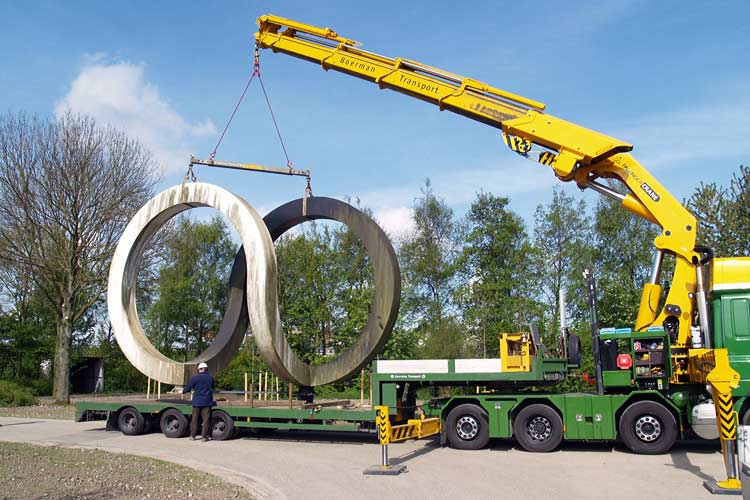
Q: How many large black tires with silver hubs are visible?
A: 3